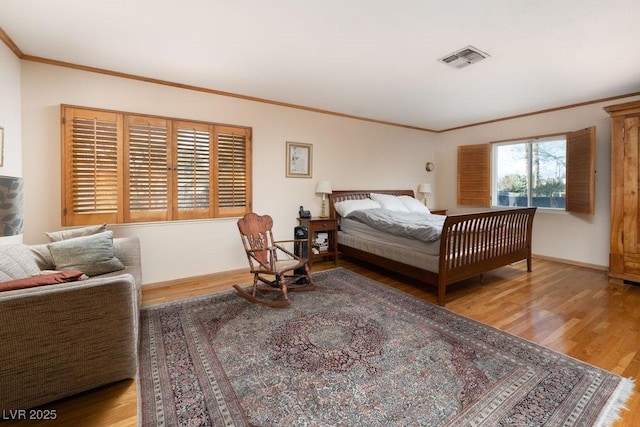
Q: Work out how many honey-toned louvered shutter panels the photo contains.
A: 6